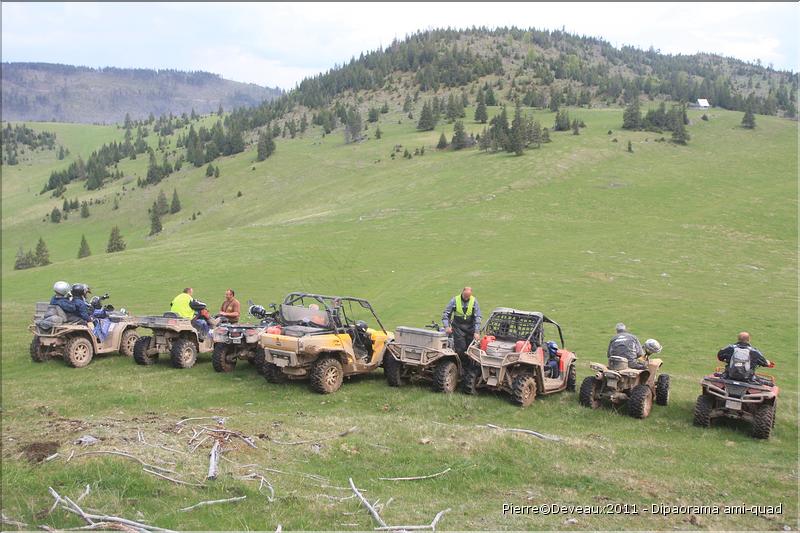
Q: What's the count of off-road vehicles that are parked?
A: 8